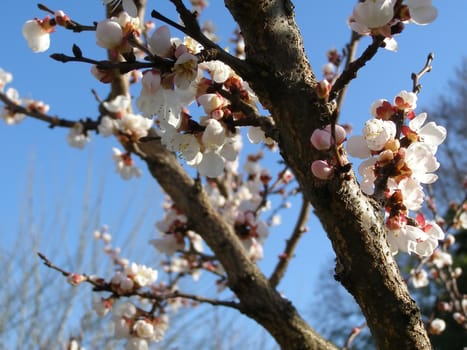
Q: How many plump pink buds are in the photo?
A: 3